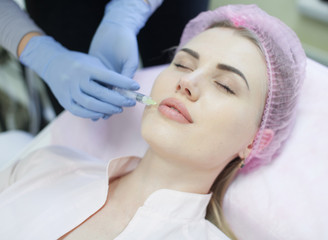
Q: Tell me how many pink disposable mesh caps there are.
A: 1